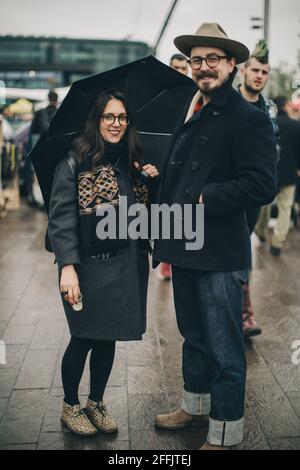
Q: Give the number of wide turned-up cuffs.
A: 2